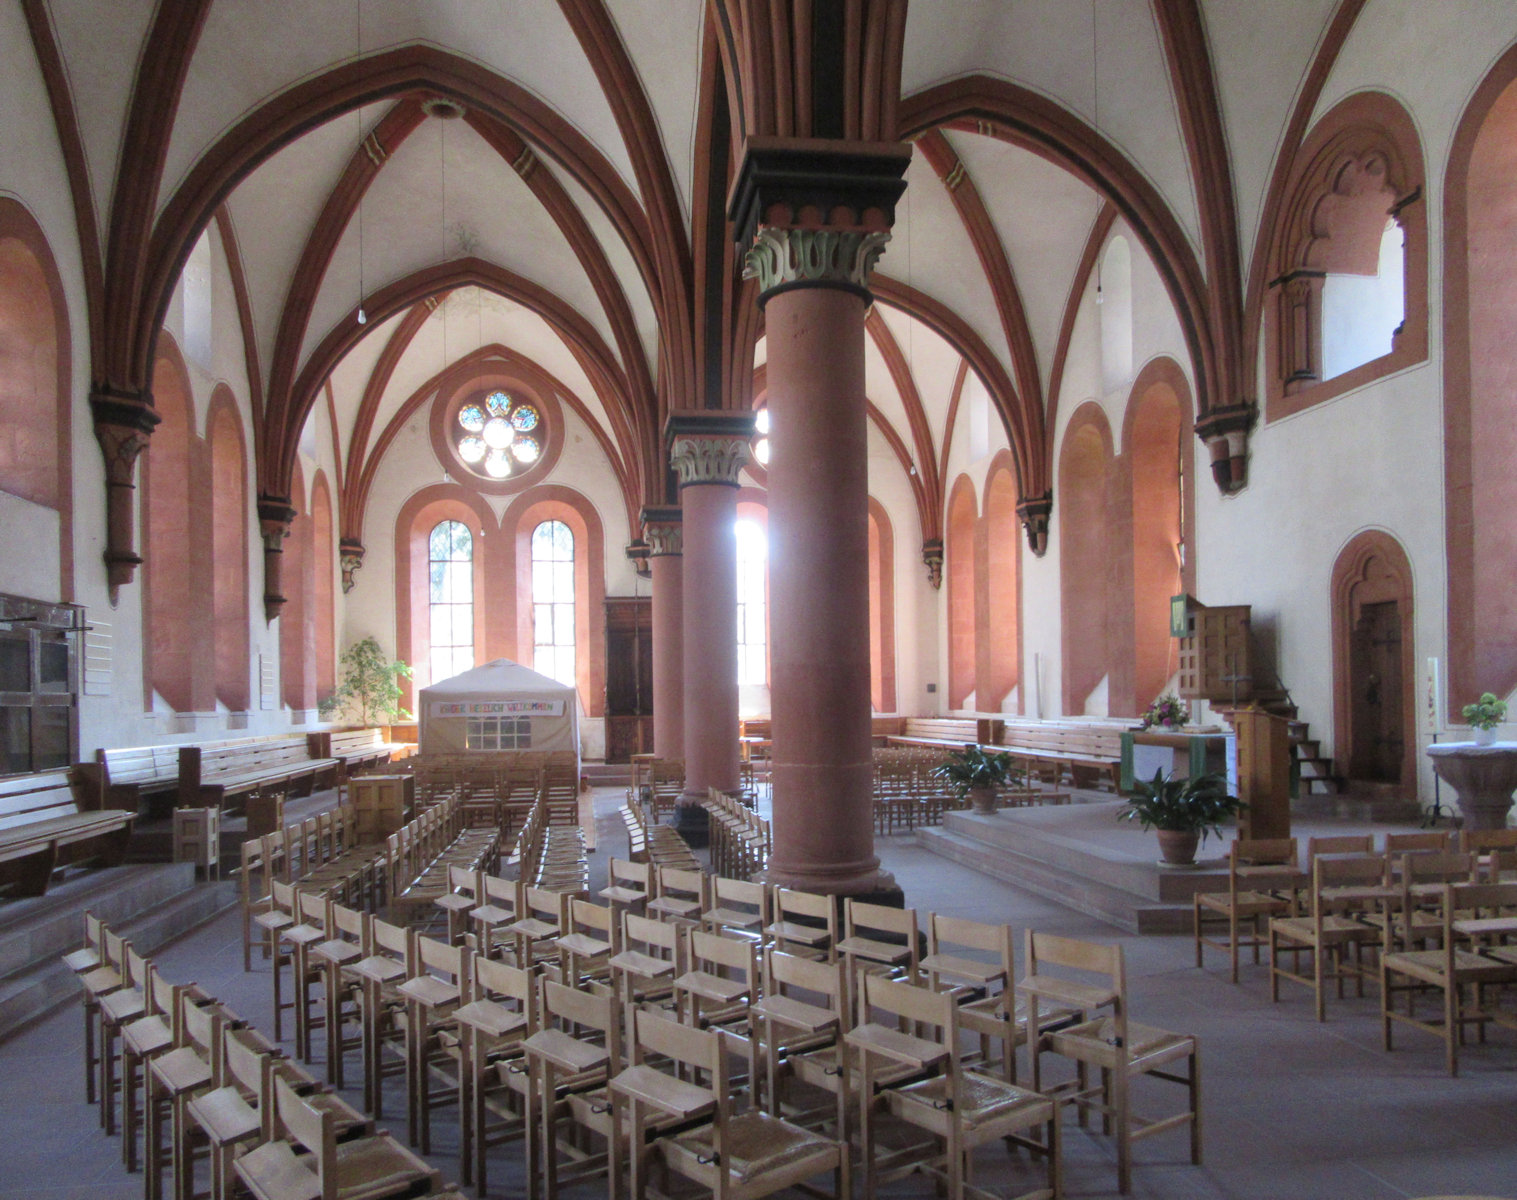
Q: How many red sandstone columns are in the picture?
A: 3